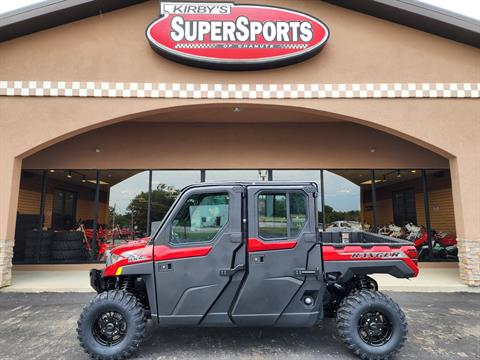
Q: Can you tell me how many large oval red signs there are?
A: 1